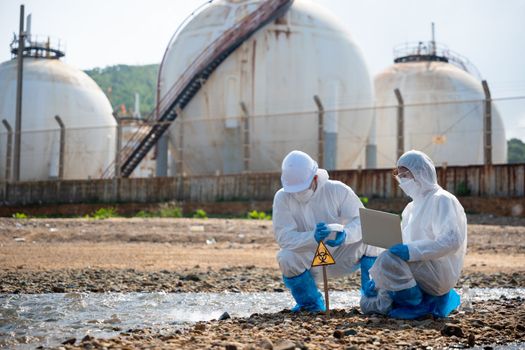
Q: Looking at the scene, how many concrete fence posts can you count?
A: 8